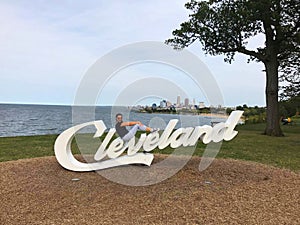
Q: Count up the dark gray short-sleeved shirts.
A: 1